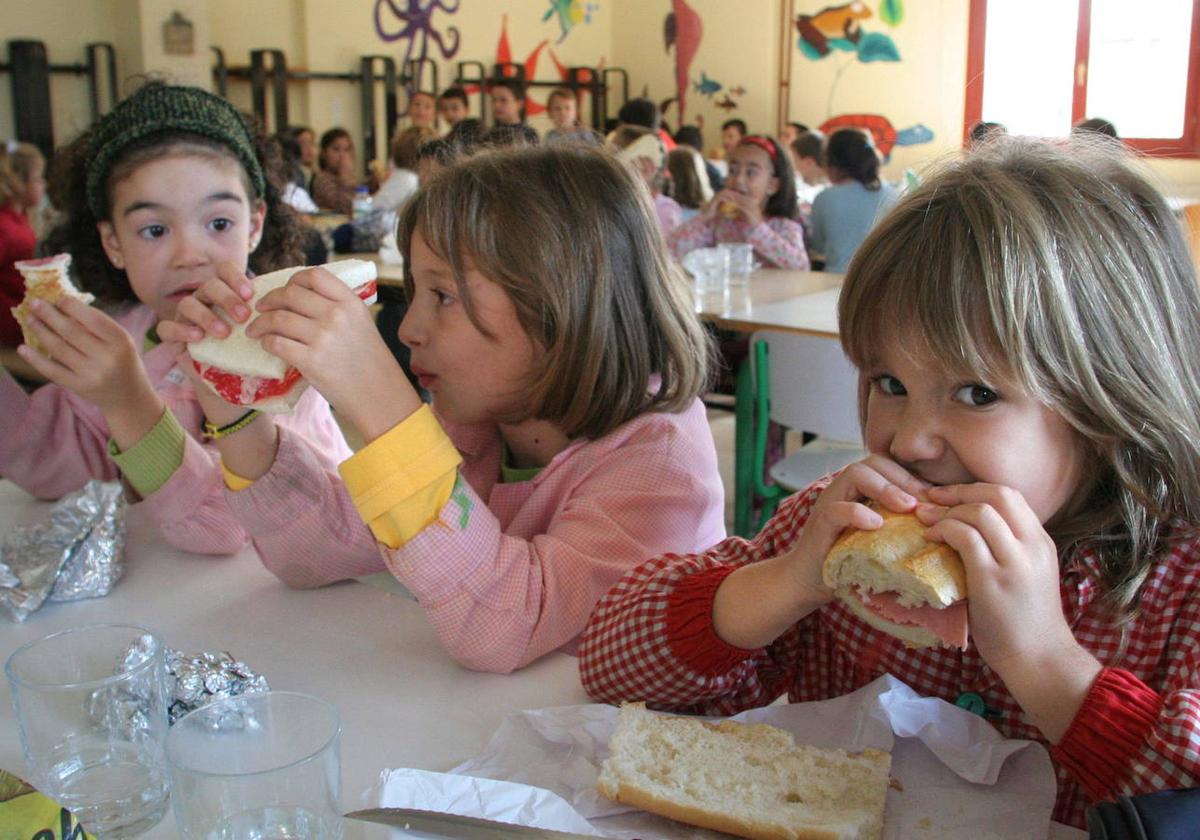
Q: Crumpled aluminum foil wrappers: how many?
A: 2